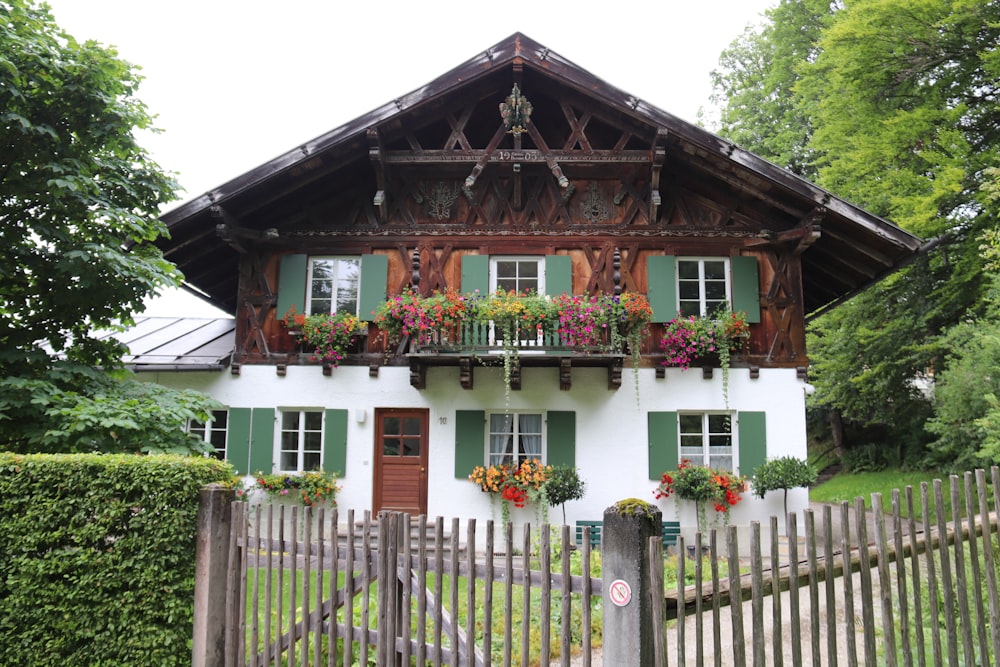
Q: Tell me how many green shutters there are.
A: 13